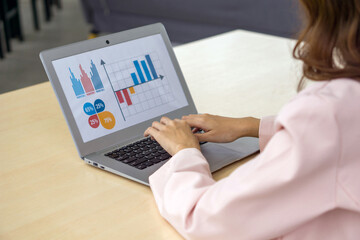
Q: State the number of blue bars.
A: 4